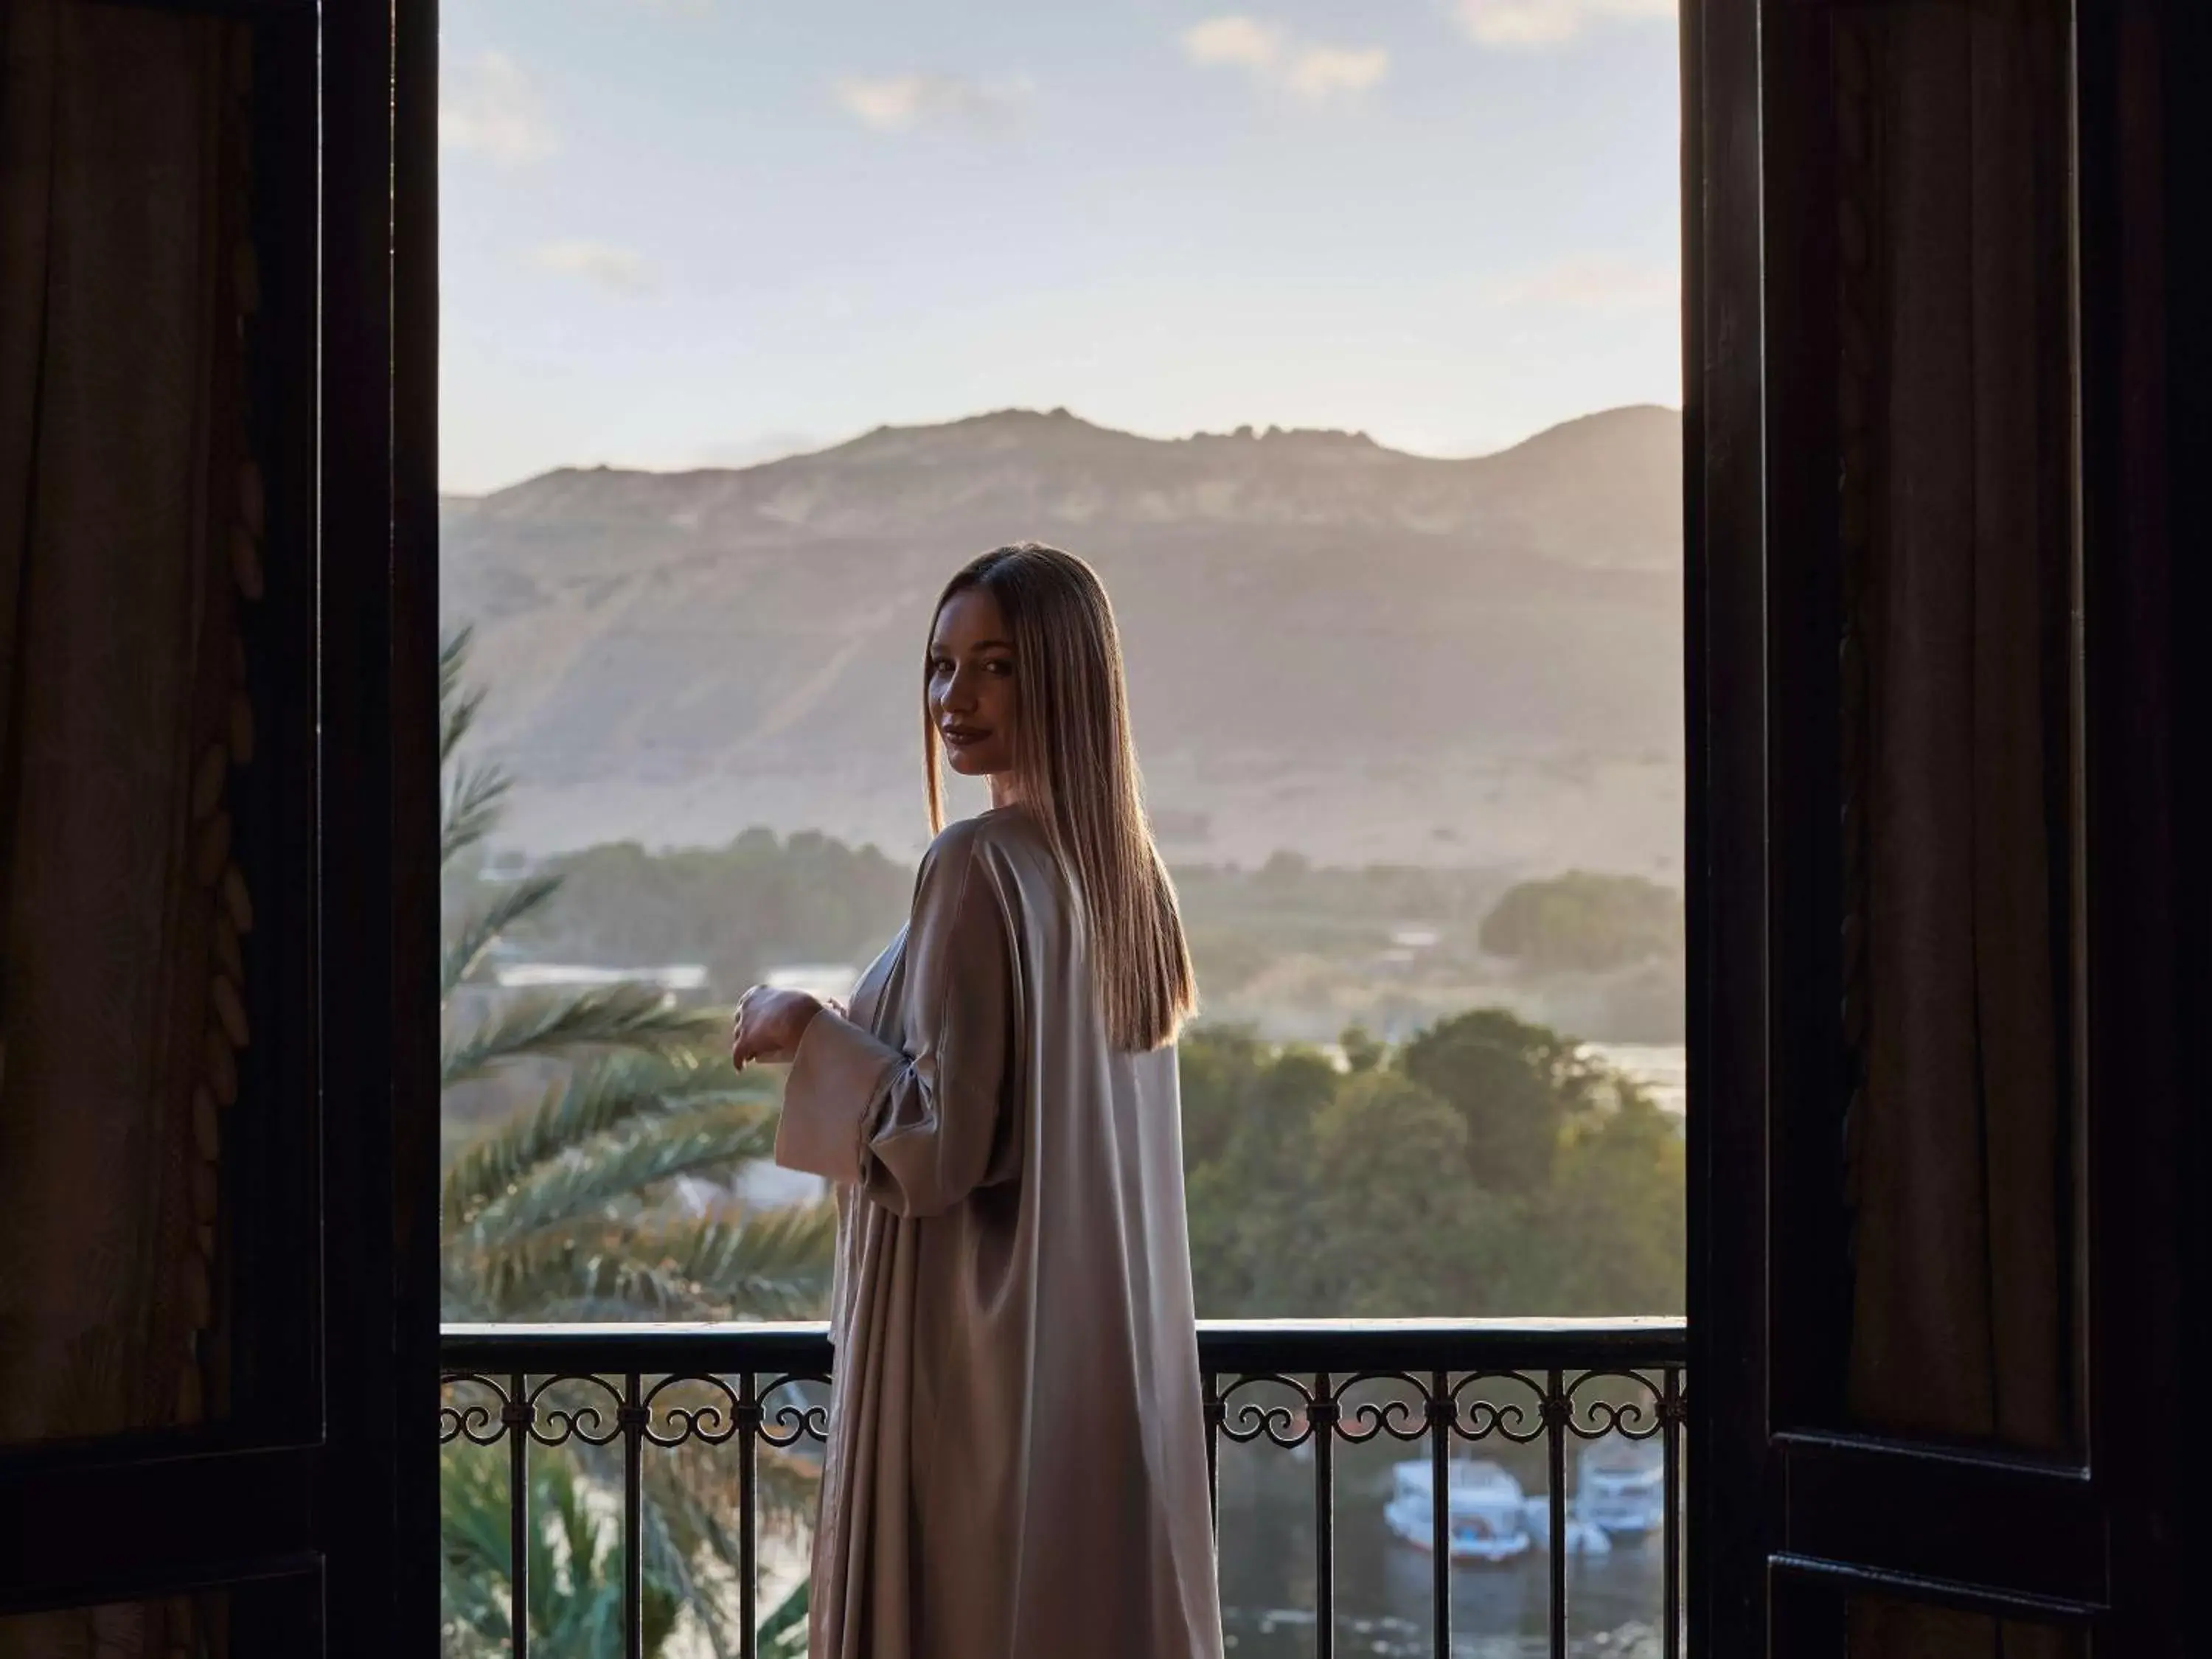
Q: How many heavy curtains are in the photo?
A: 2